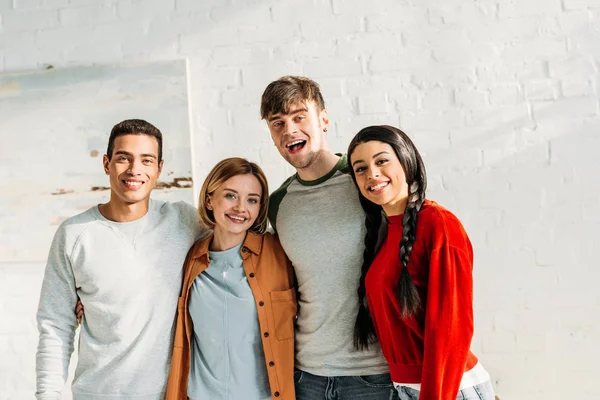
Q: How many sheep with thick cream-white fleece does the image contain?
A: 0